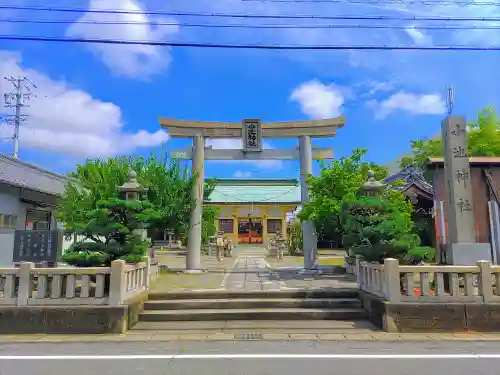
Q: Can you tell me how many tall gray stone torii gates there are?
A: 1